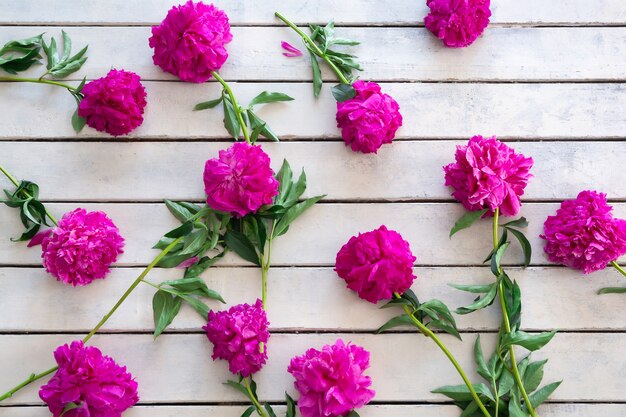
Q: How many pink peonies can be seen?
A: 12